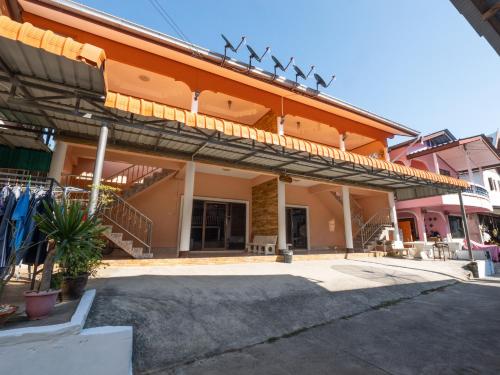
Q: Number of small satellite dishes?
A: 5